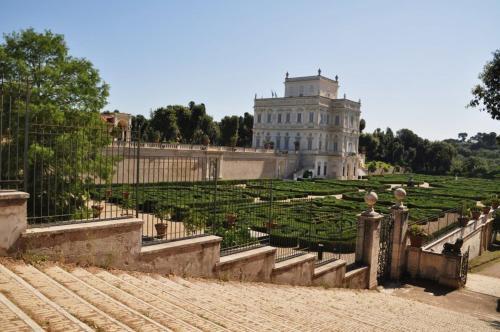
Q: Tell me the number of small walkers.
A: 0